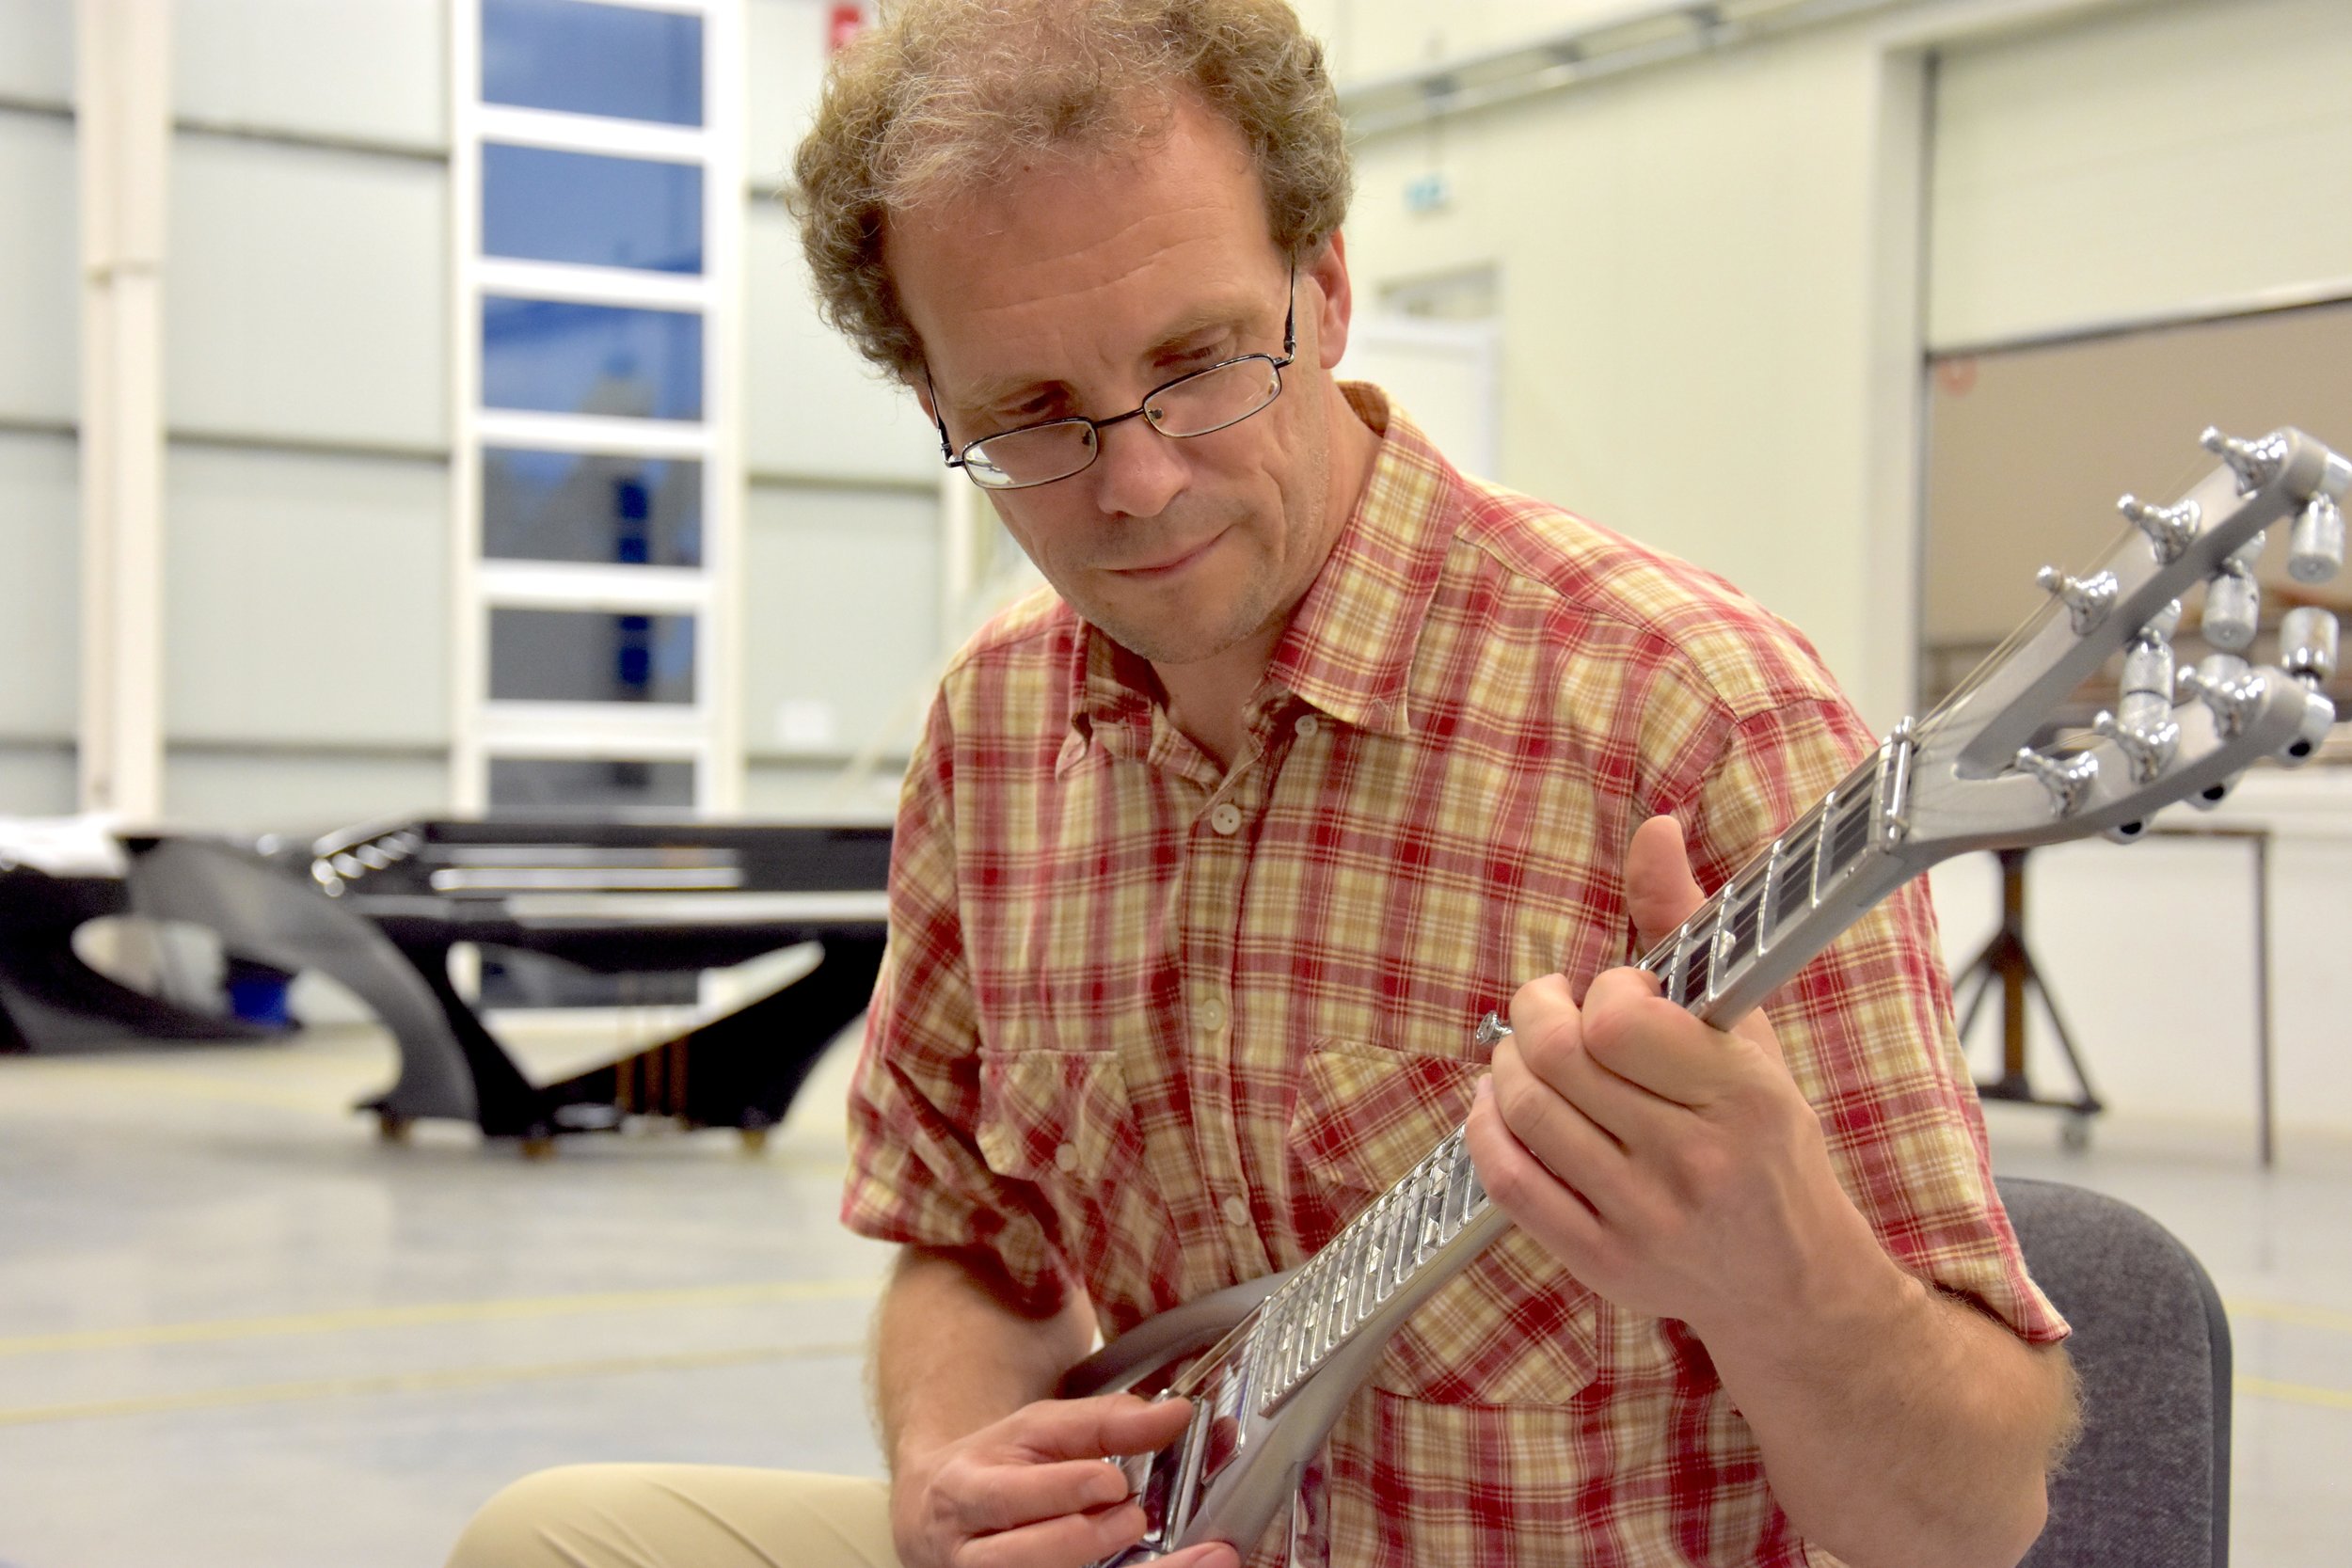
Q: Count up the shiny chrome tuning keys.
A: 6